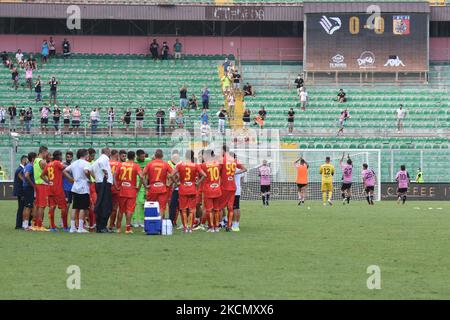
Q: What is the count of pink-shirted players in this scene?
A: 4